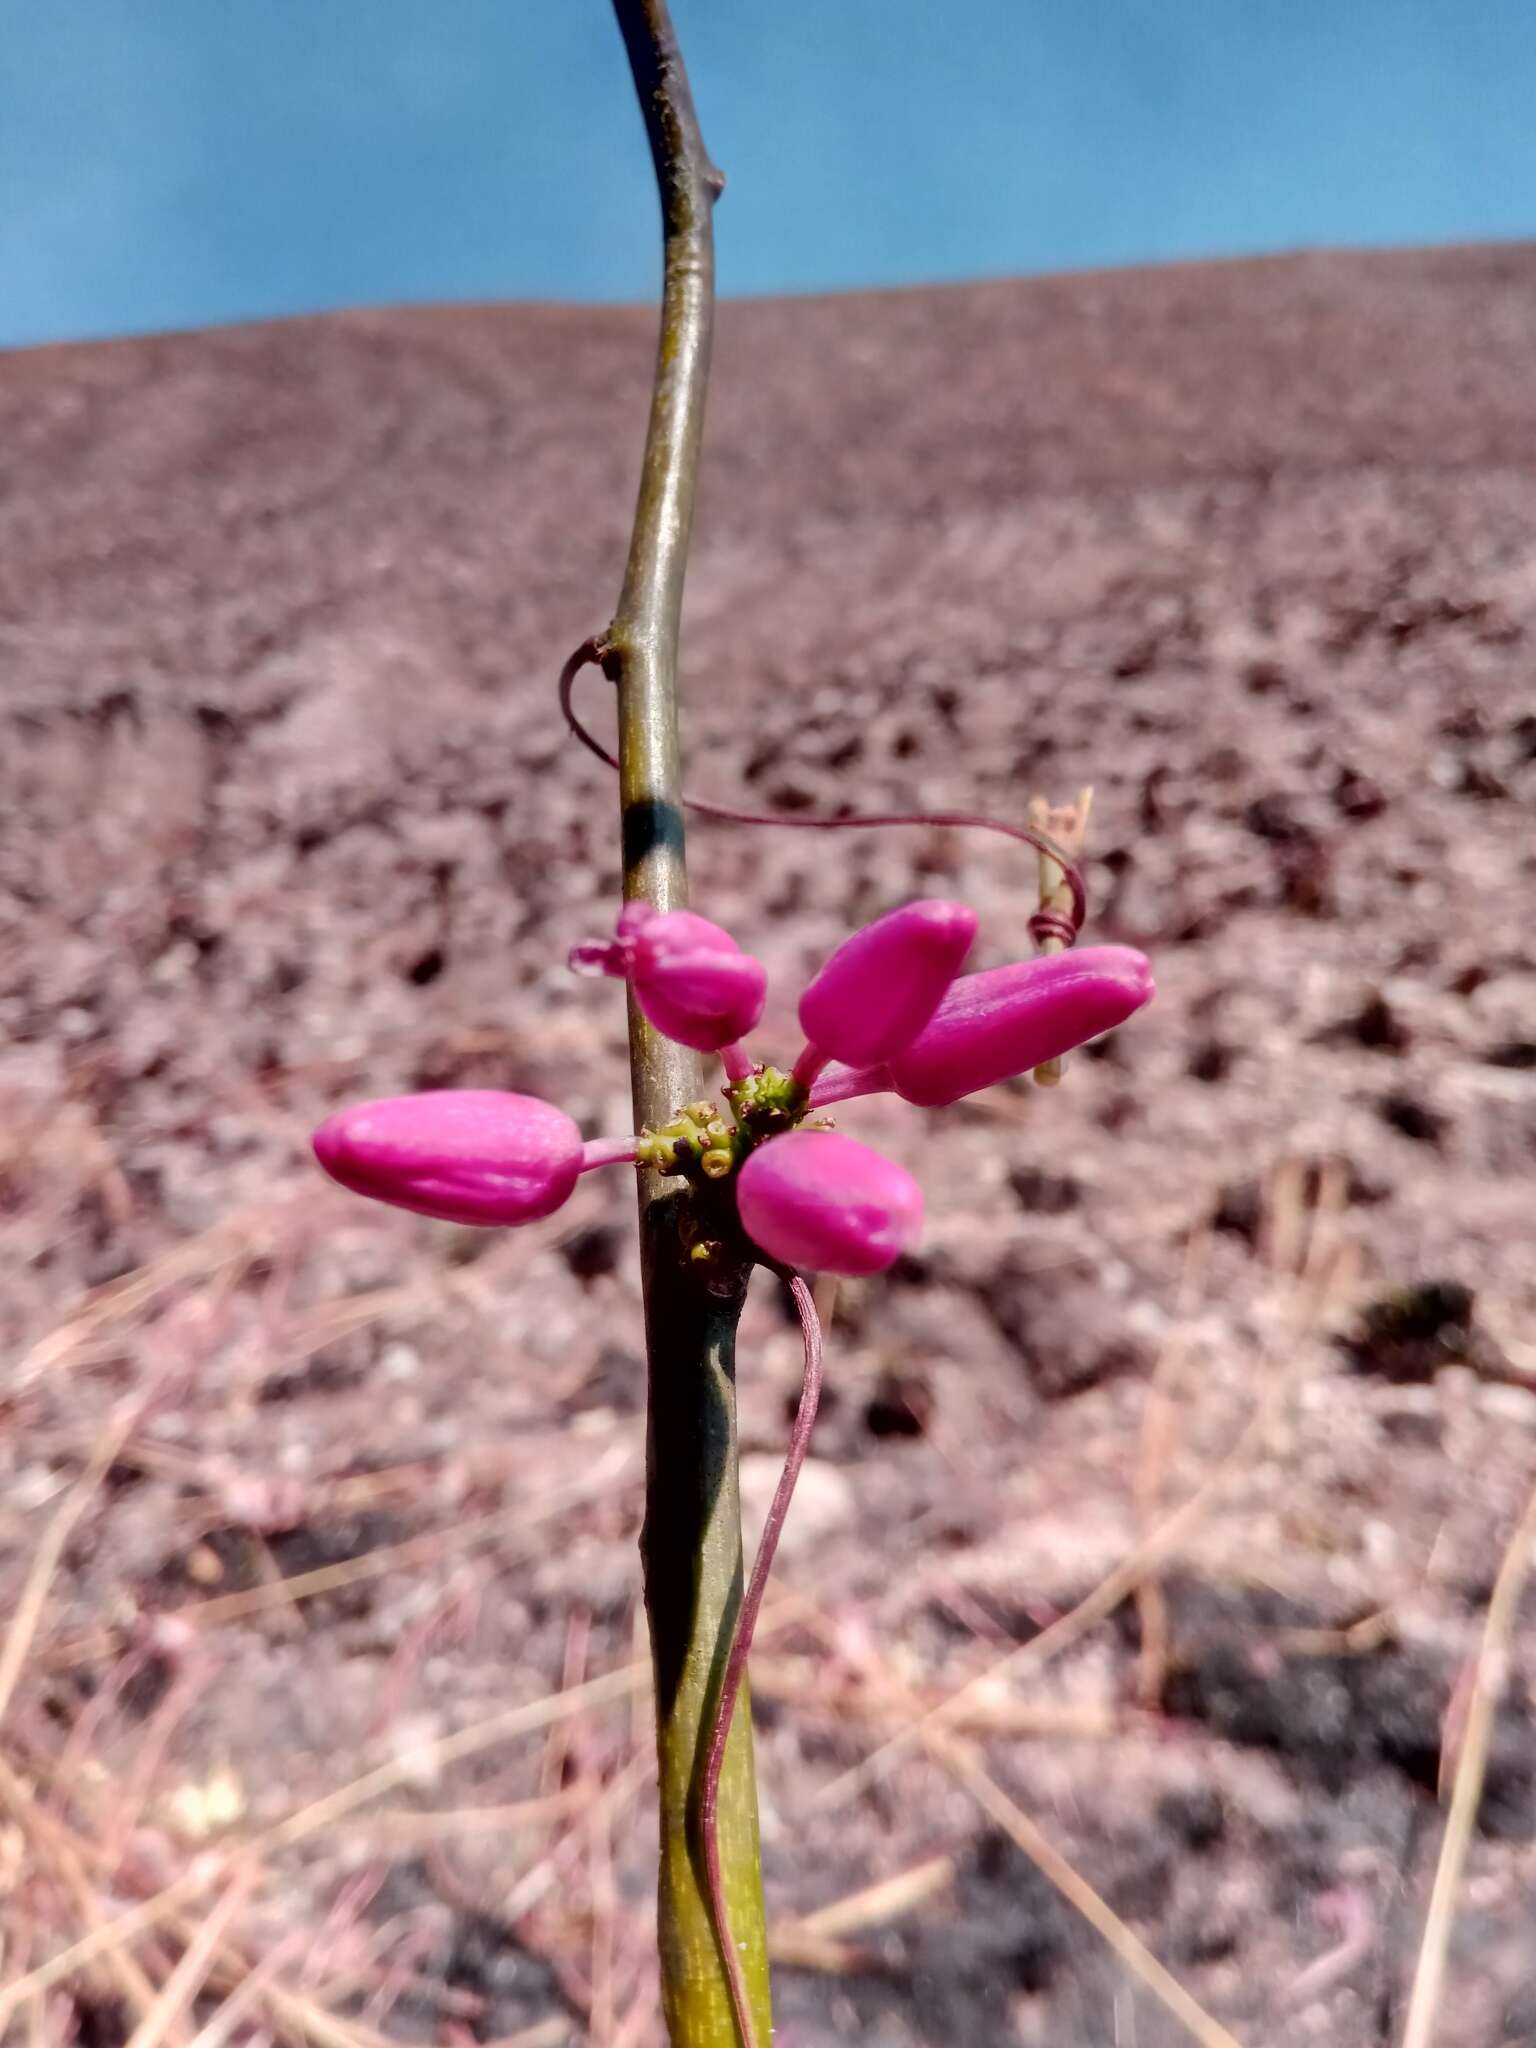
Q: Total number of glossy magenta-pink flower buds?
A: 5